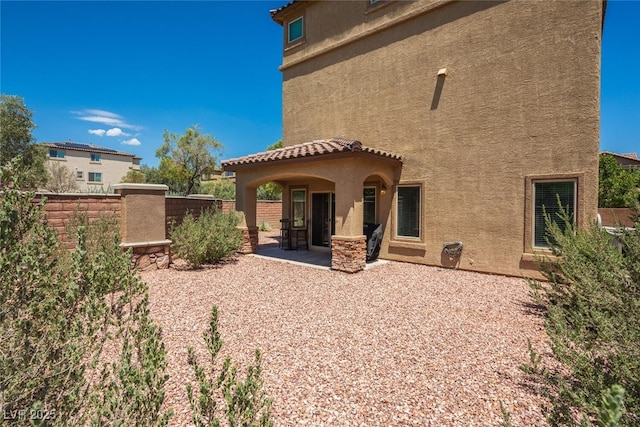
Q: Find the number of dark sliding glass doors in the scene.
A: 1